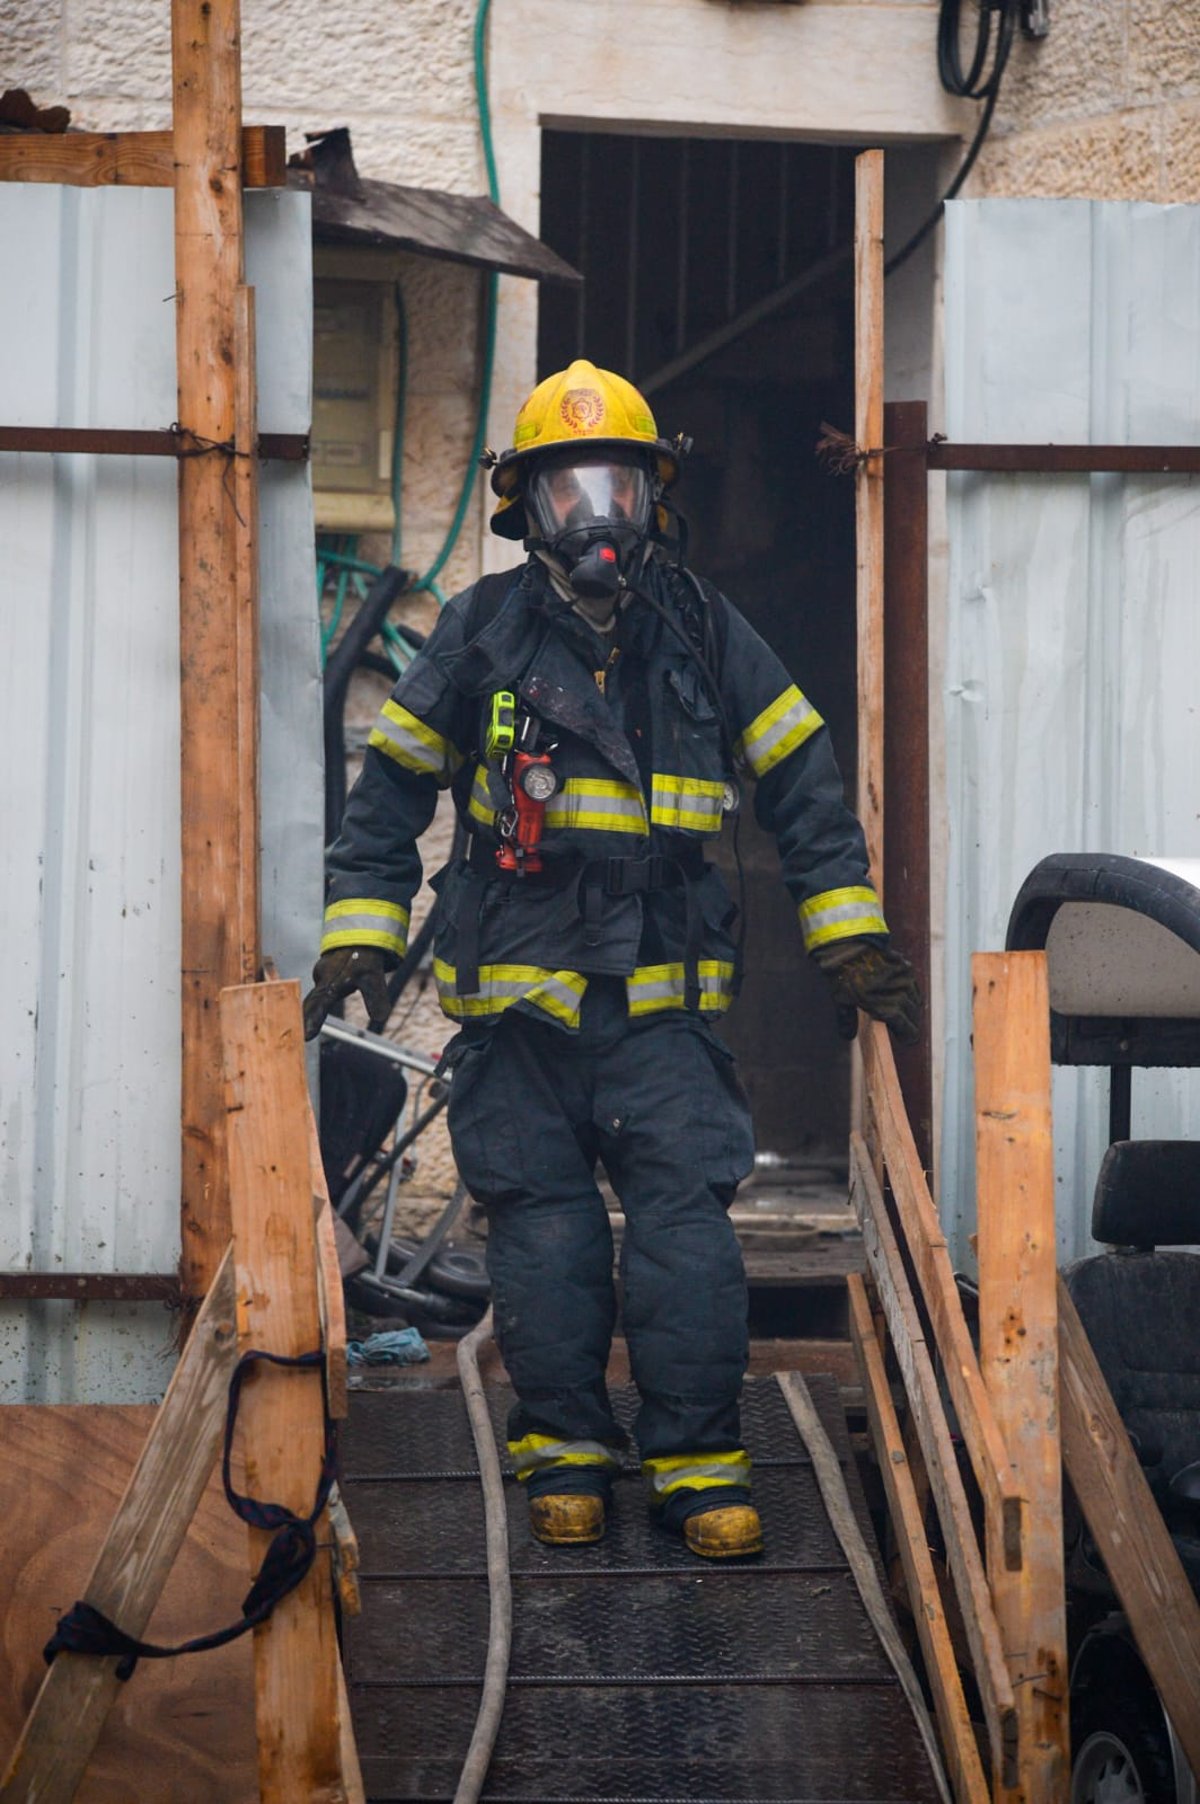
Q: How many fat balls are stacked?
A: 0